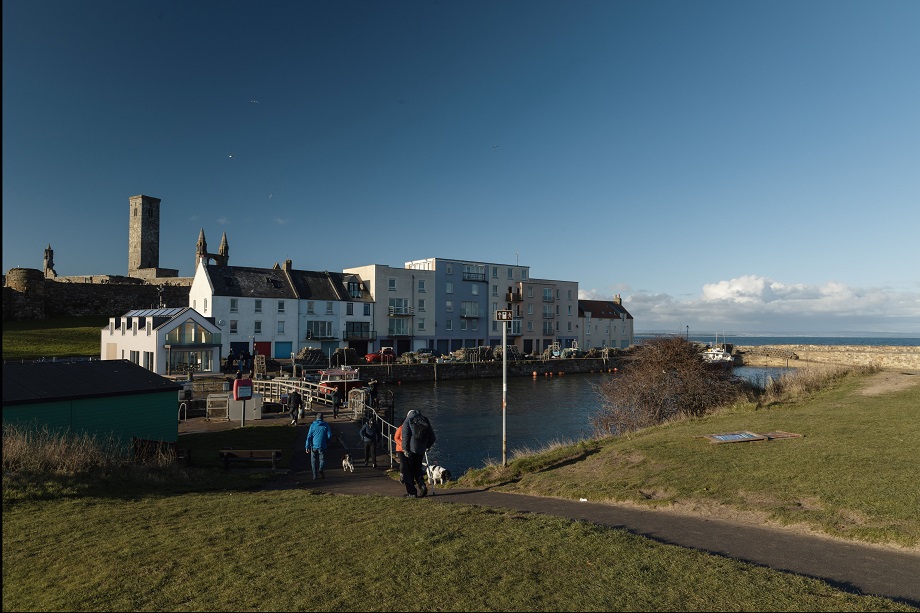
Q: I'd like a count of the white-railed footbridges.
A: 1